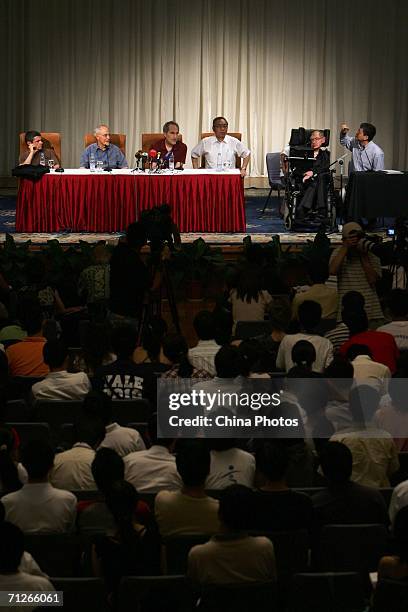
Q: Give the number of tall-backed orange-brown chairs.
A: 4